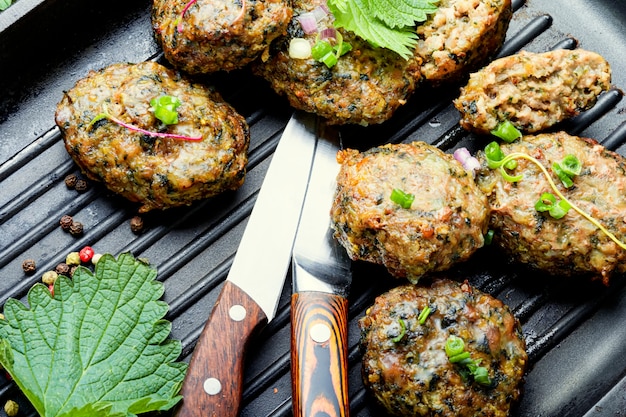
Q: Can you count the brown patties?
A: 8